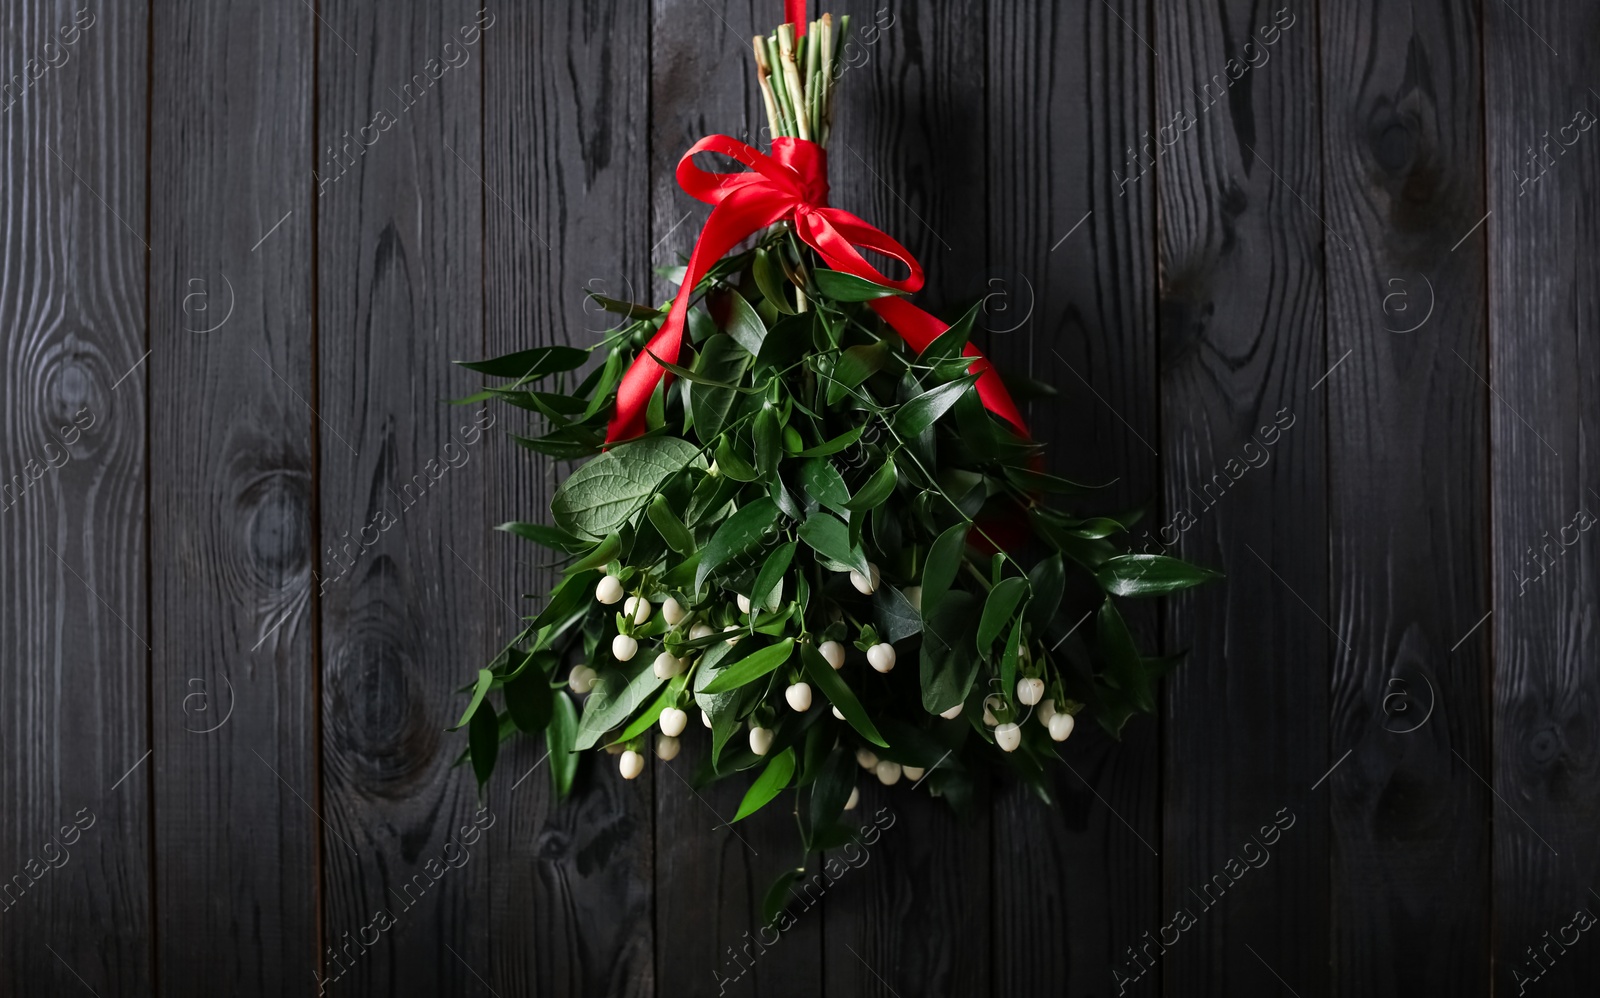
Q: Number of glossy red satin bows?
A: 1